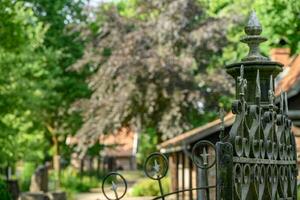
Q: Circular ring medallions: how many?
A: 3